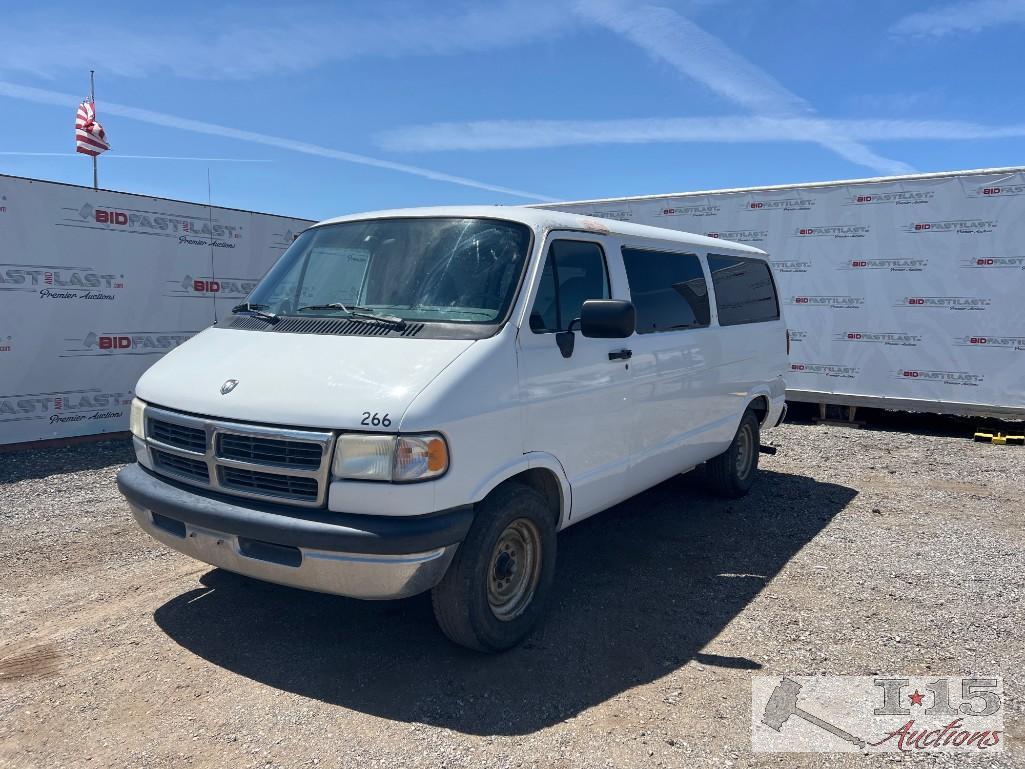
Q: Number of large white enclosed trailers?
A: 2